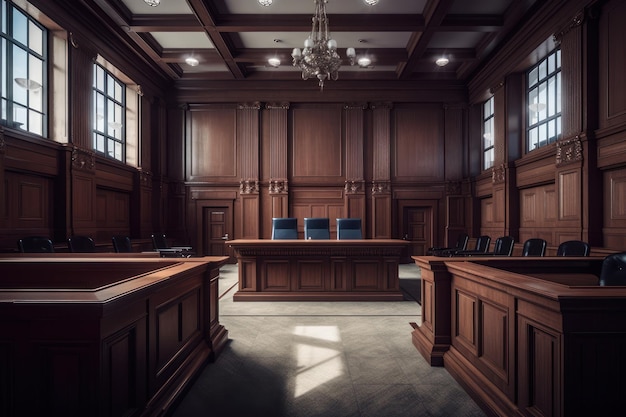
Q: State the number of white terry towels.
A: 0